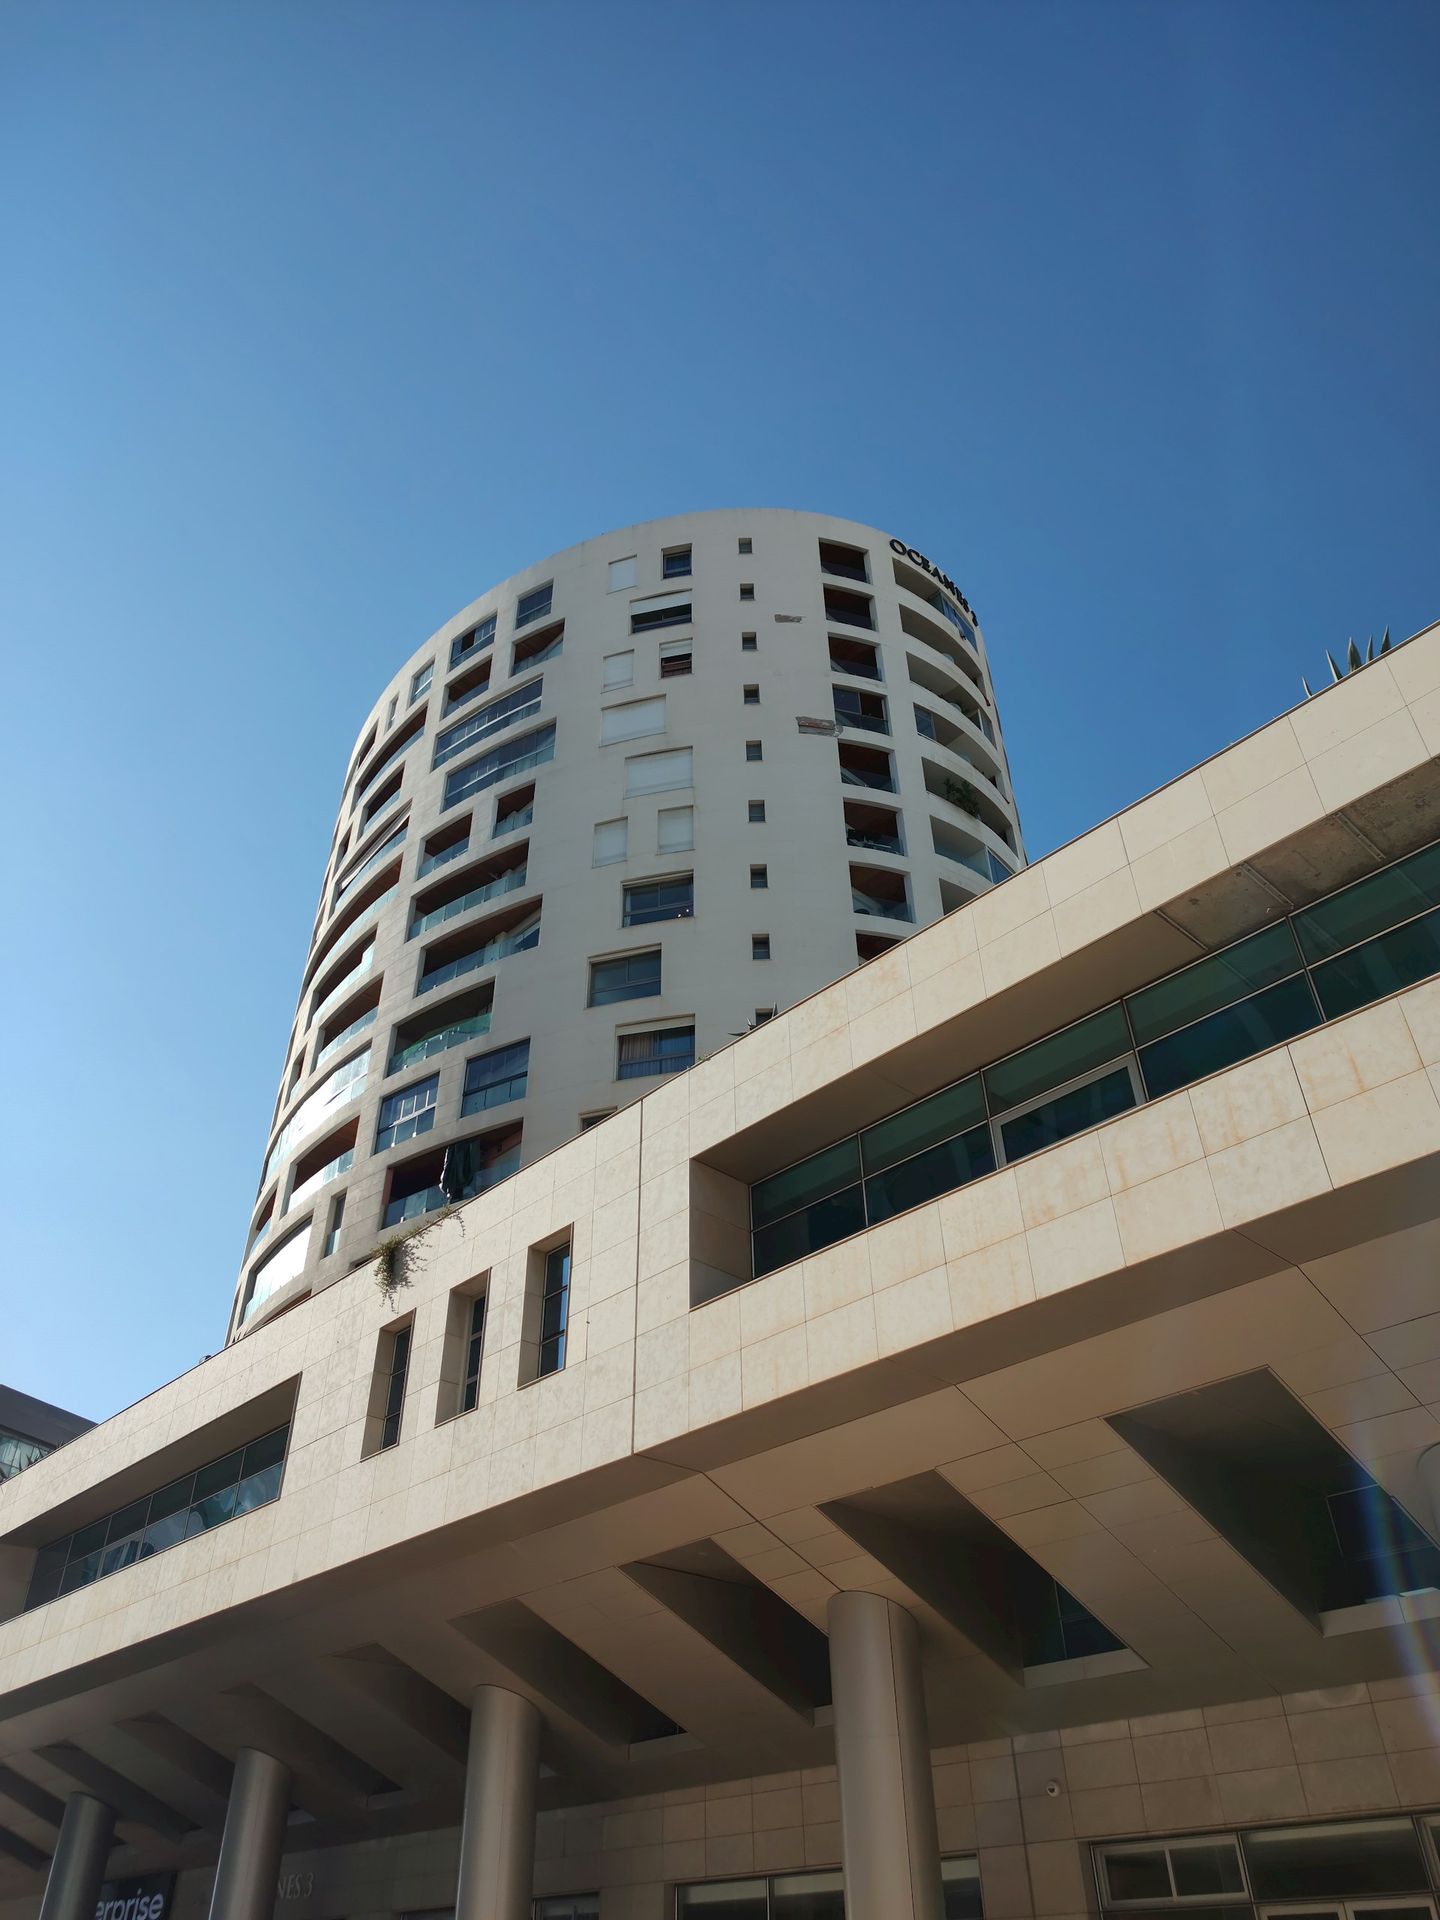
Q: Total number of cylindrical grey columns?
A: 4